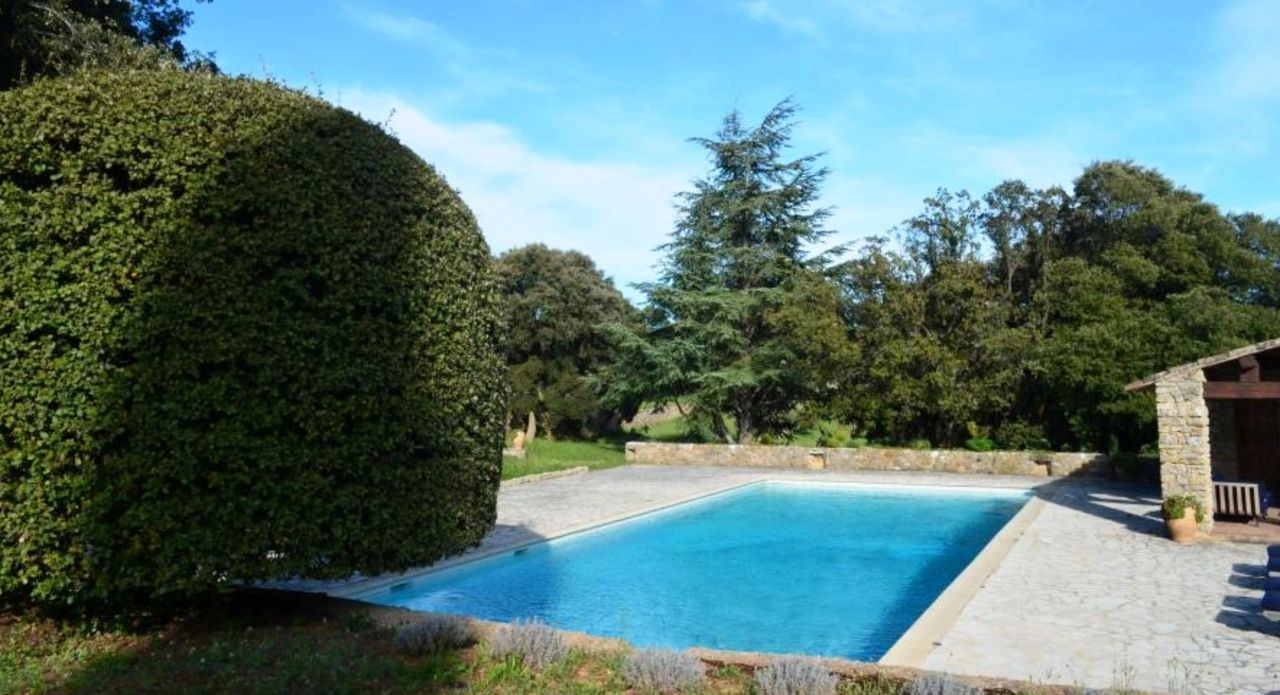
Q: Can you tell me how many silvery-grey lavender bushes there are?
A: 5